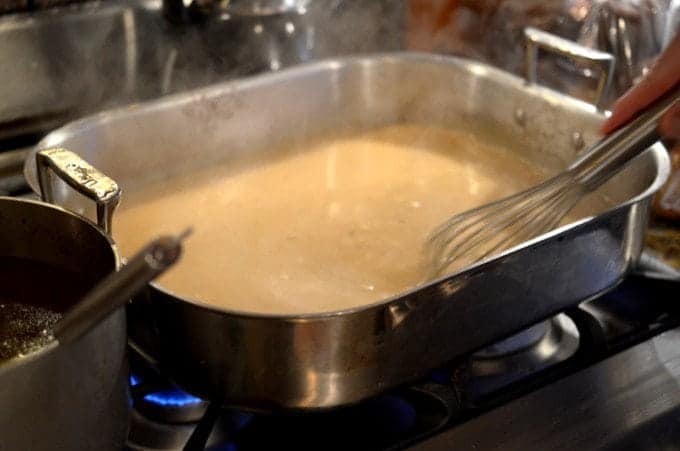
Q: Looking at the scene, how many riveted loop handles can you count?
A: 2